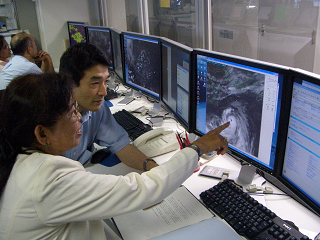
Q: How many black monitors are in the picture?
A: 7